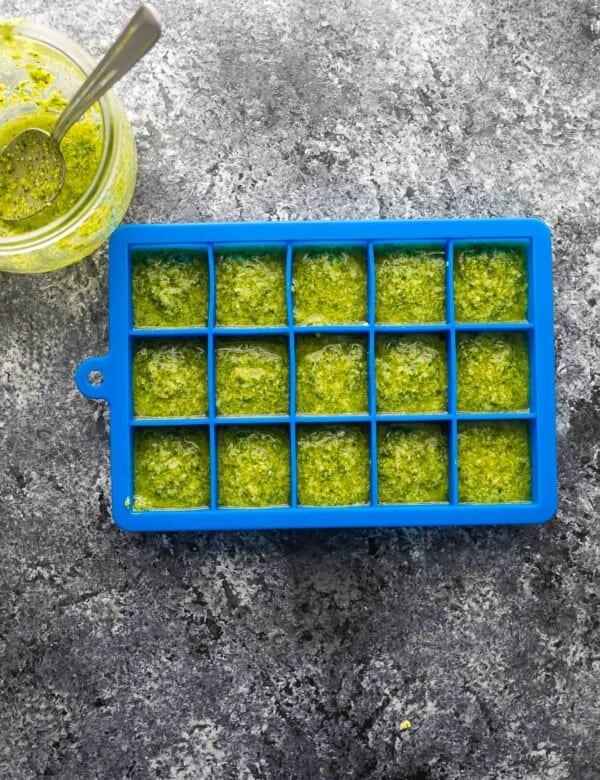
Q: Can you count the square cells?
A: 15